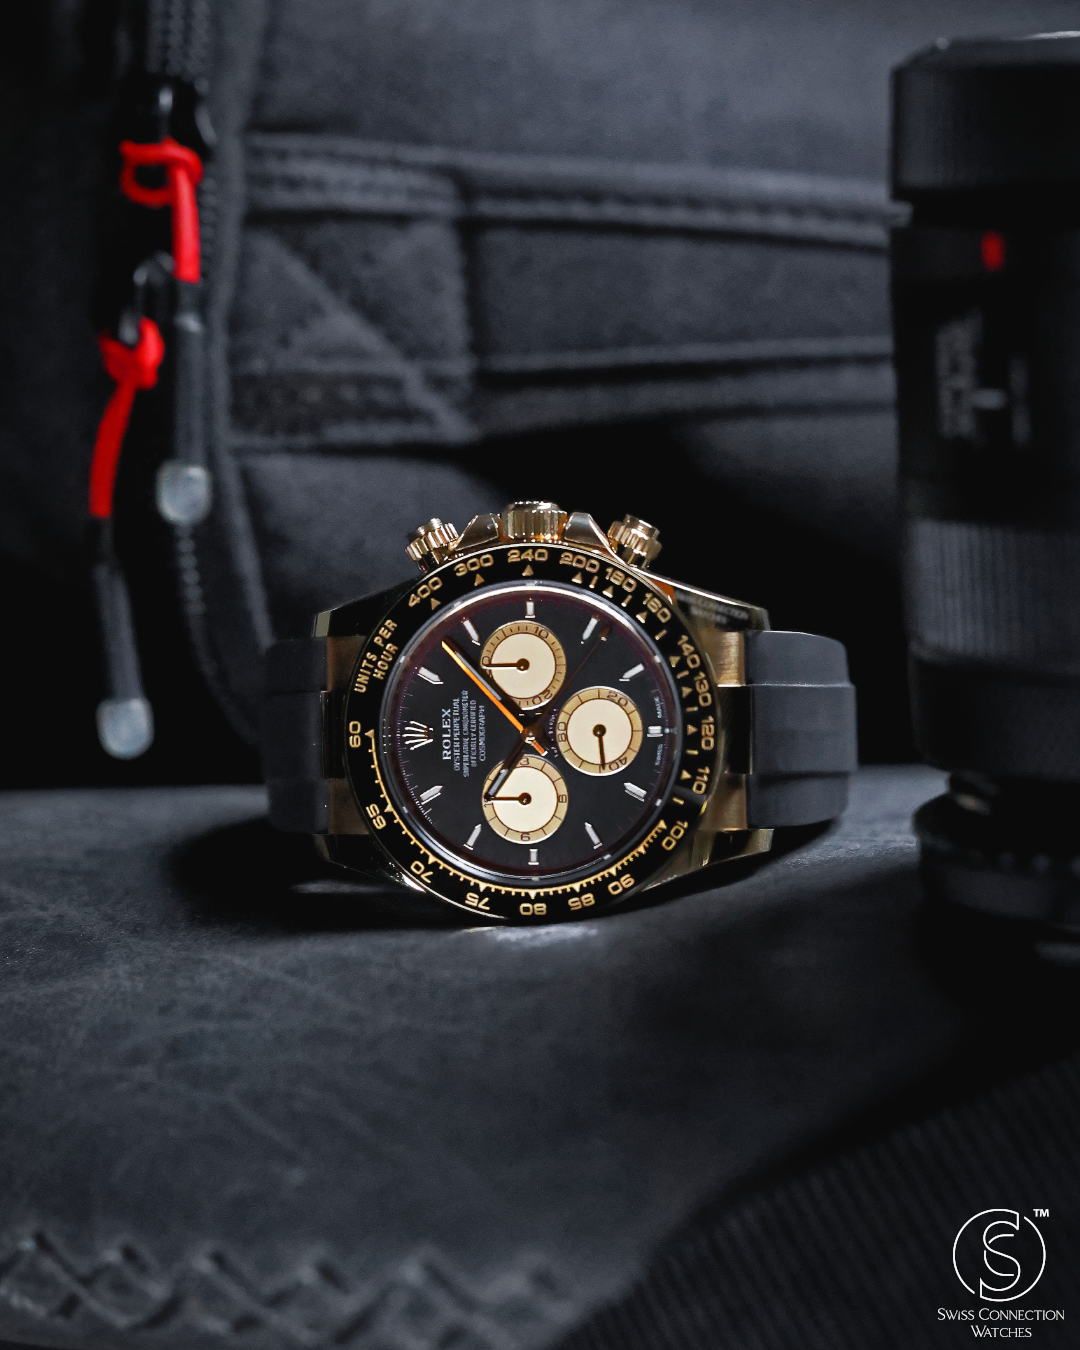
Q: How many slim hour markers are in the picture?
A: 11